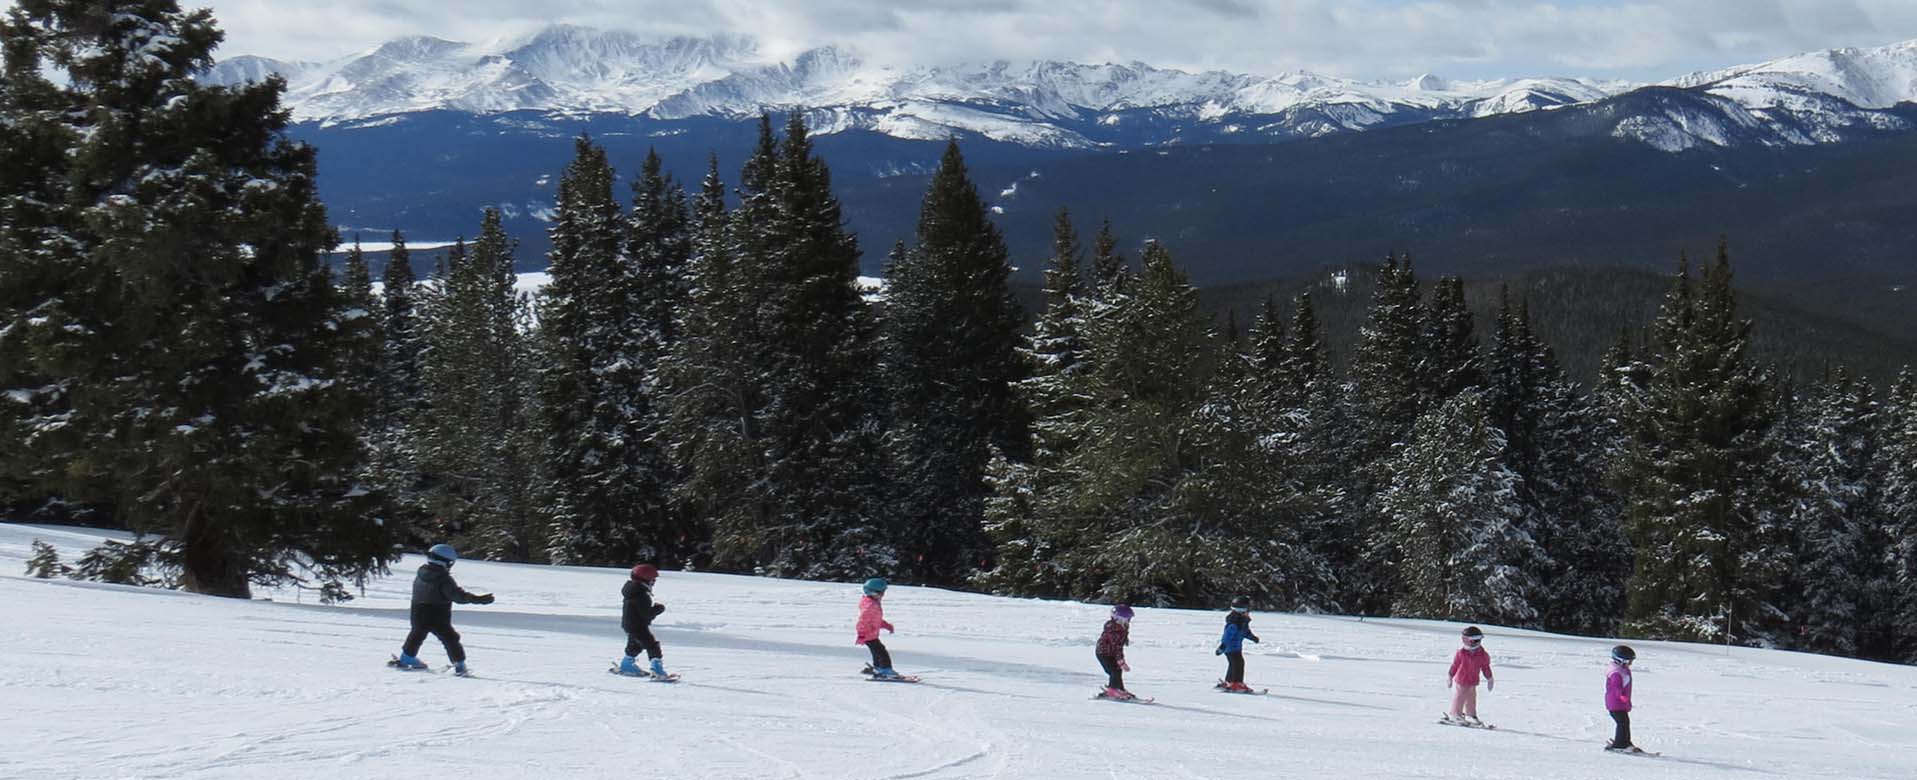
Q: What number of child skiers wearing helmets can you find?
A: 7